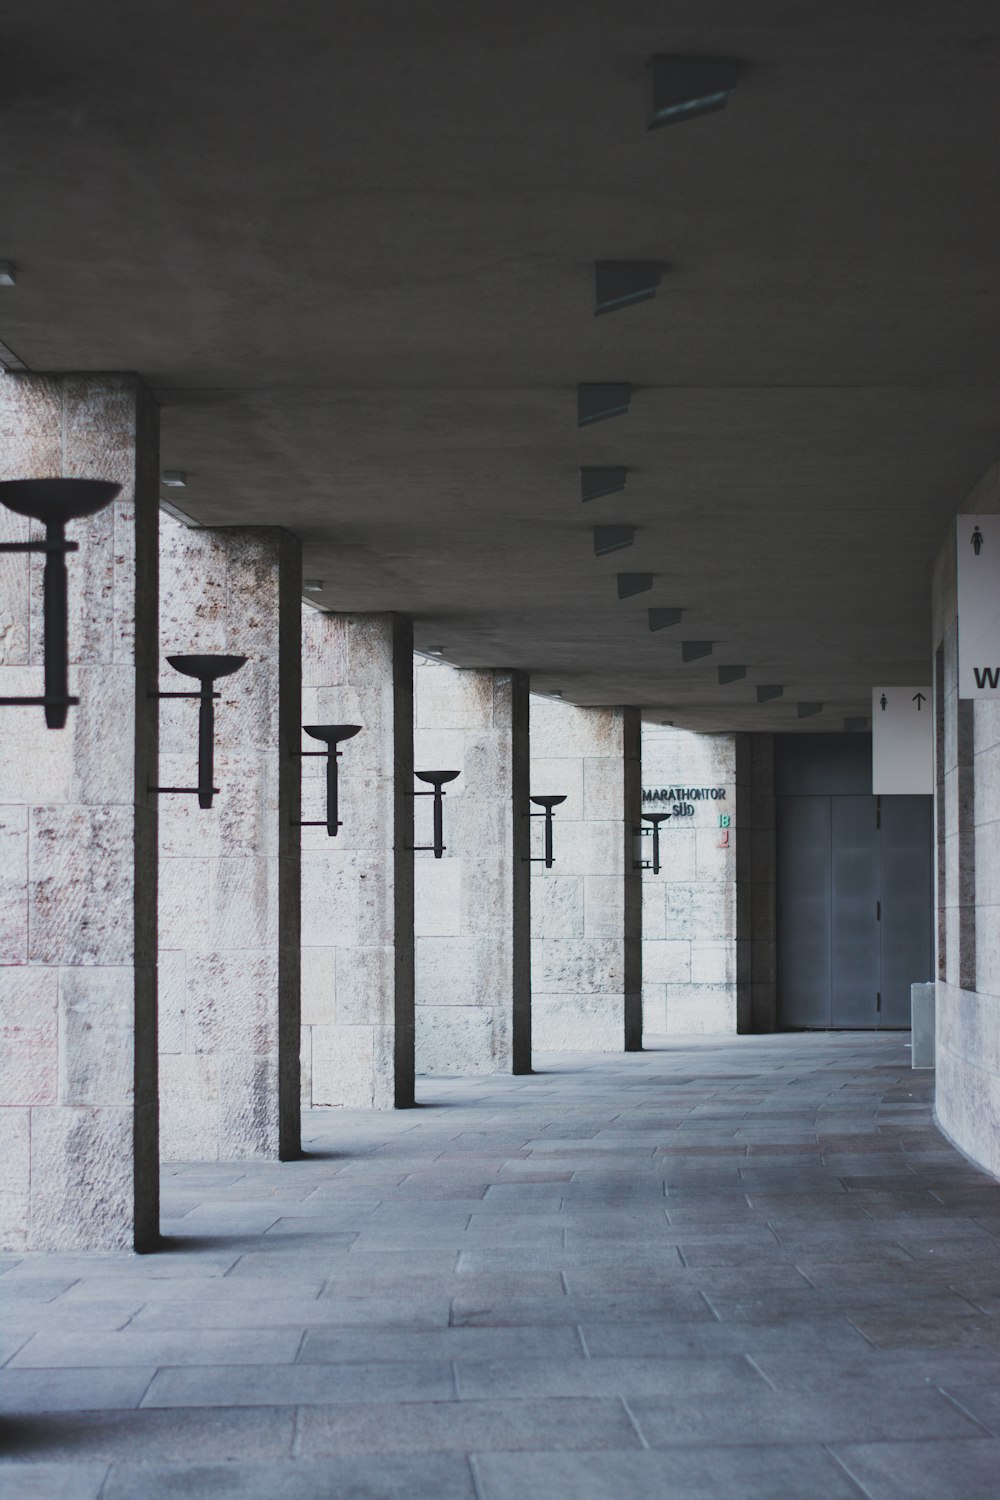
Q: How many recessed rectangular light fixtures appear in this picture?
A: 12